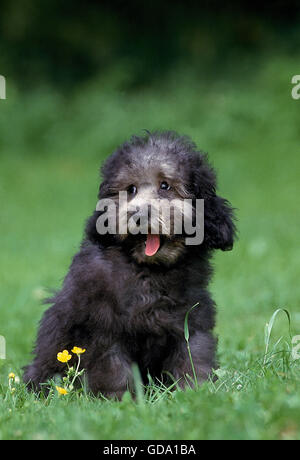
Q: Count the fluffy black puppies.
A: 1